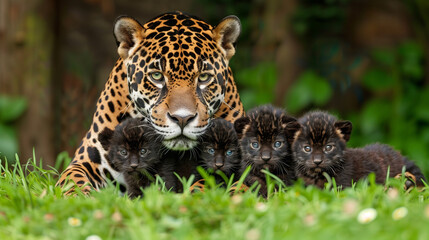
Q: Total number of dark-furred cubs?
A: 4